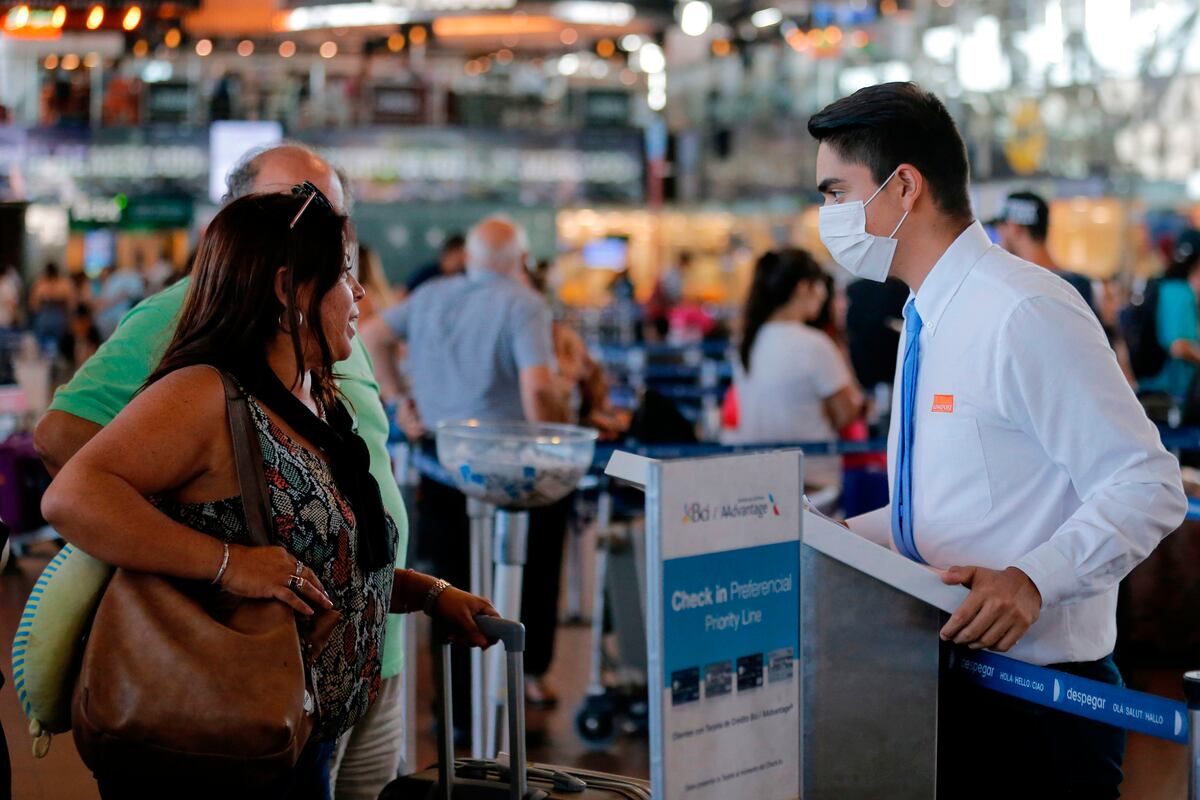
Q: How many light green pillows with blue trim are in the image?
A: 1